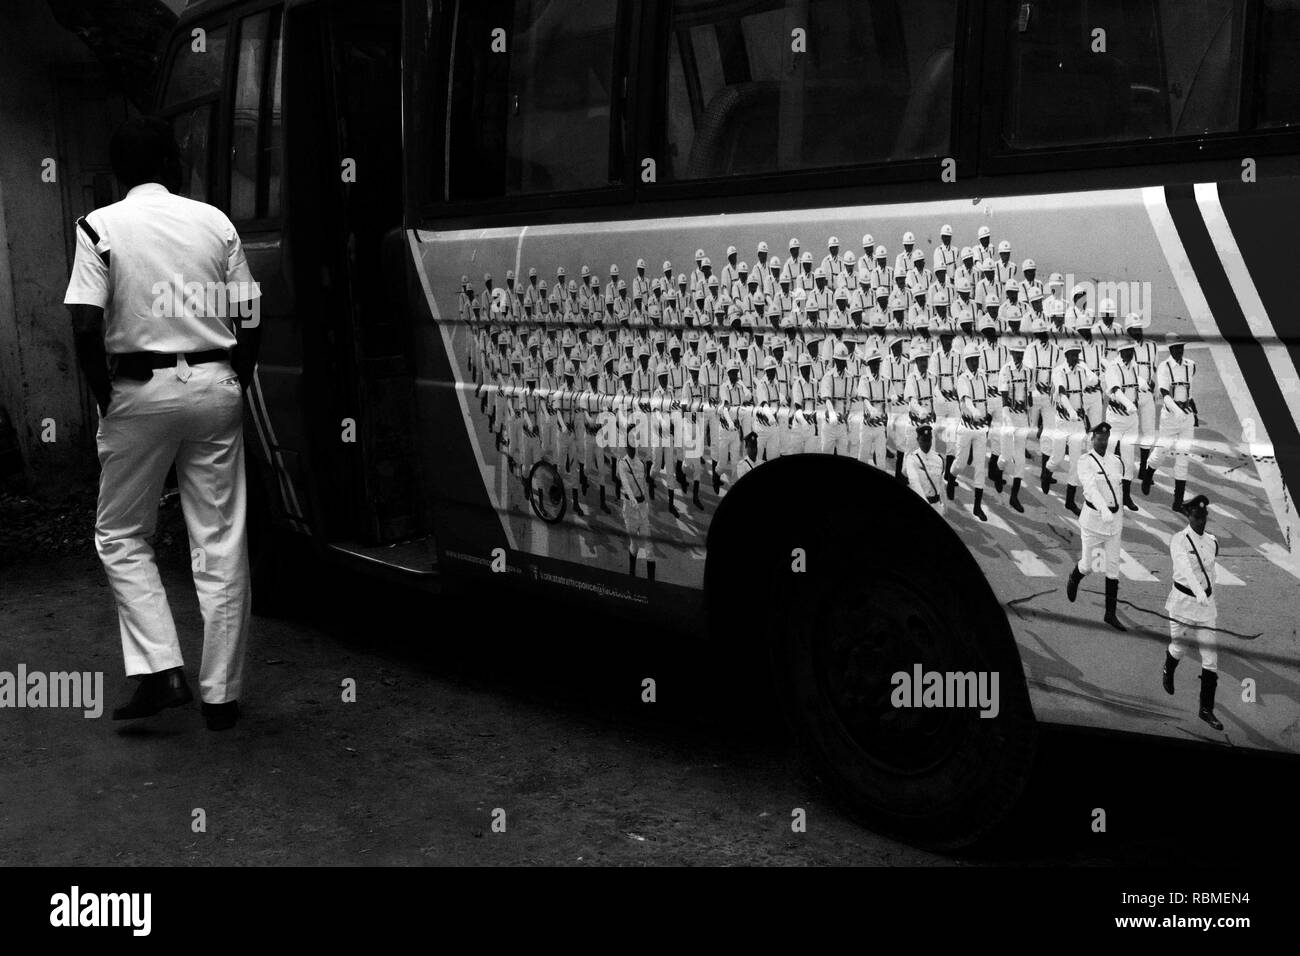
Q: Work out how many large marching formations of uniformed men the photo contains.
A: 1